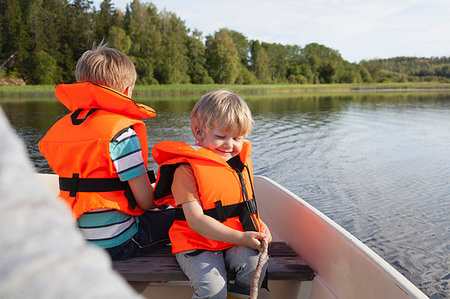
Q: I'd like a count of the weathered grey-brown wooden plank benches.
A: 1